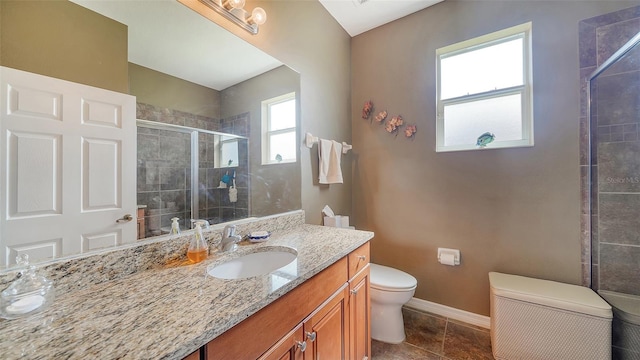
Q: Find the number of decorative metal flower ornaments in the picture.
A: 4